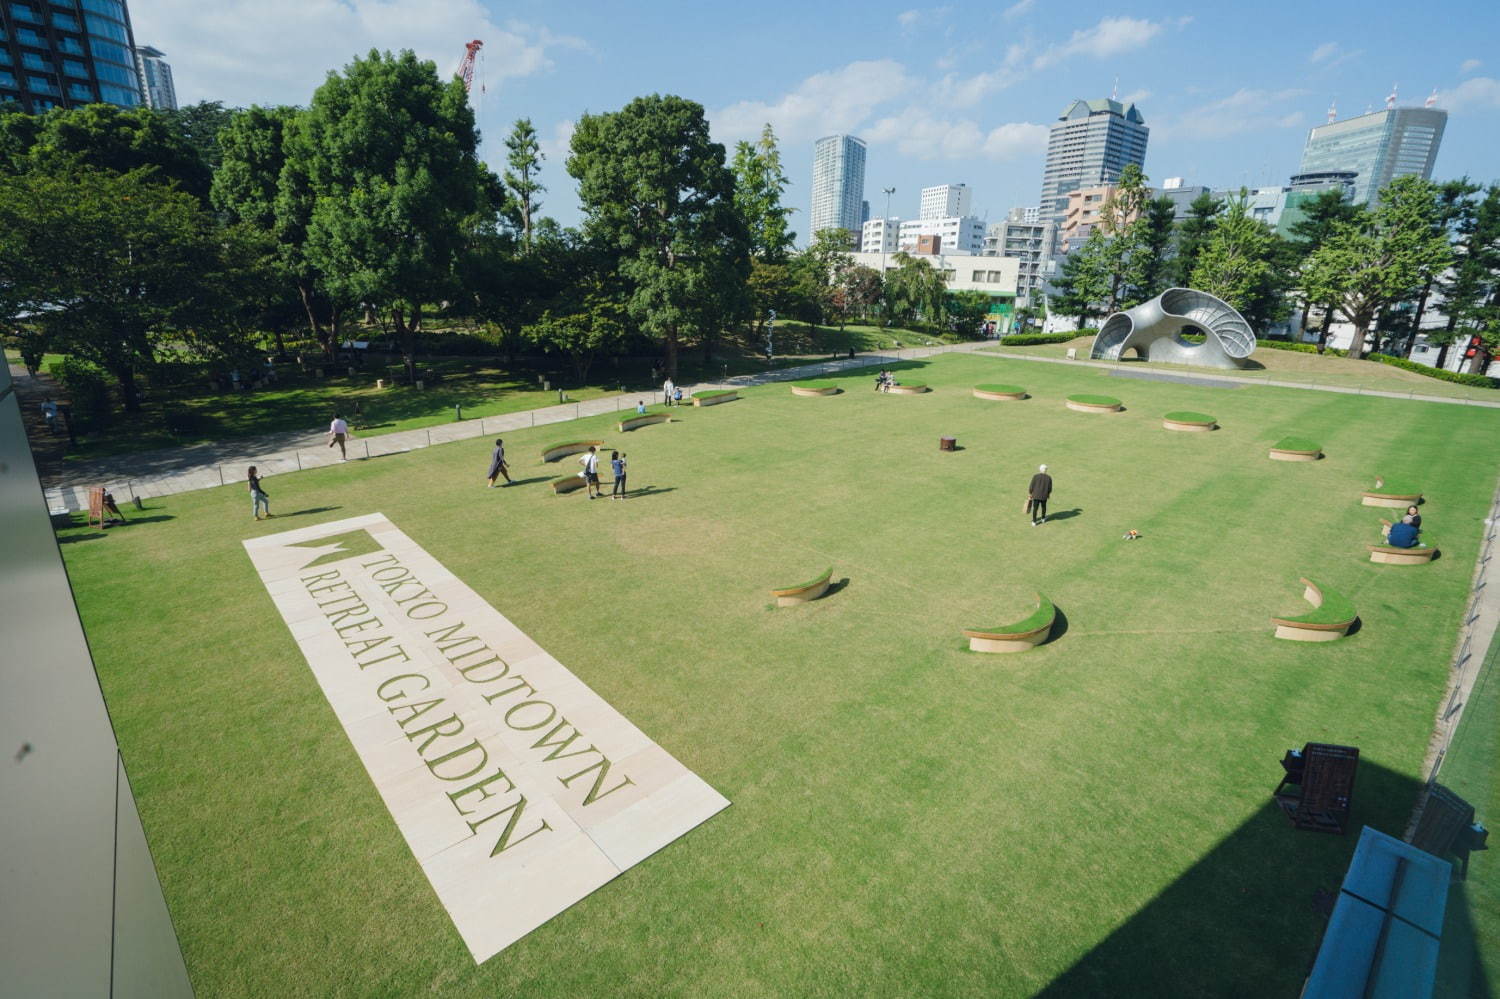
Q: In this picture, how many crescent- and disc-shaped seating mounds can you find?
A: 15